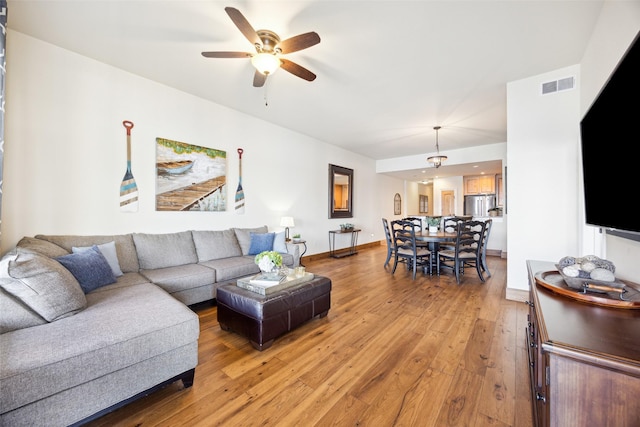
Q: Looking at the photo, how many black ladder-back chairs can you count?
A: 6